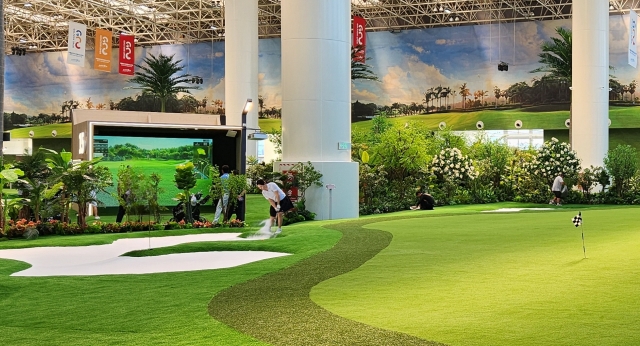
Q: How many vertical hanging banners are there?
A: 5